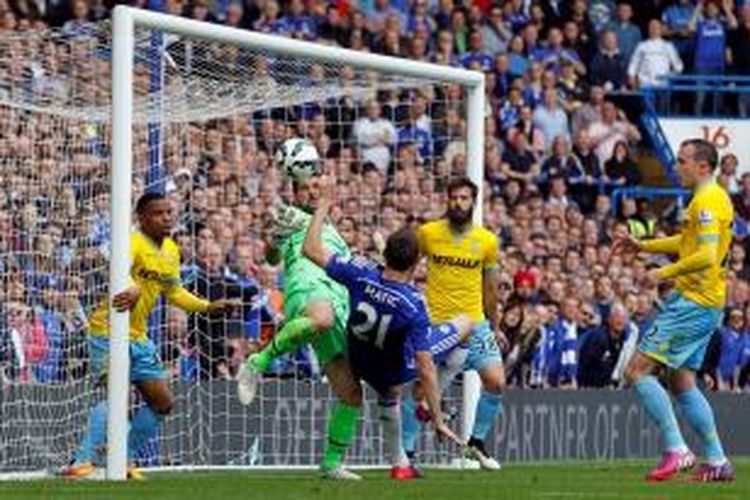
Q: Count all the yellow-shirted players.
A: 3